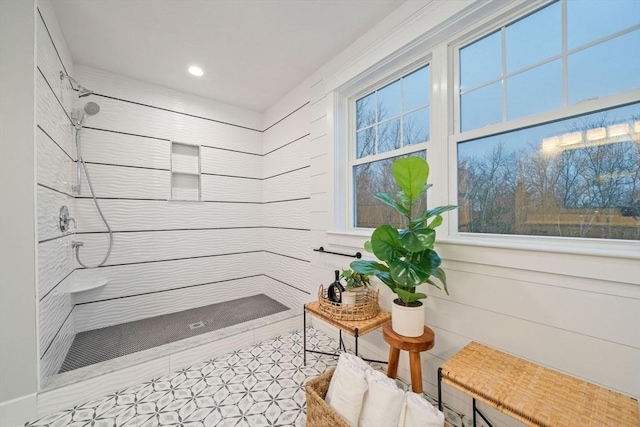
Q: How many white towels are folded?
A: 3